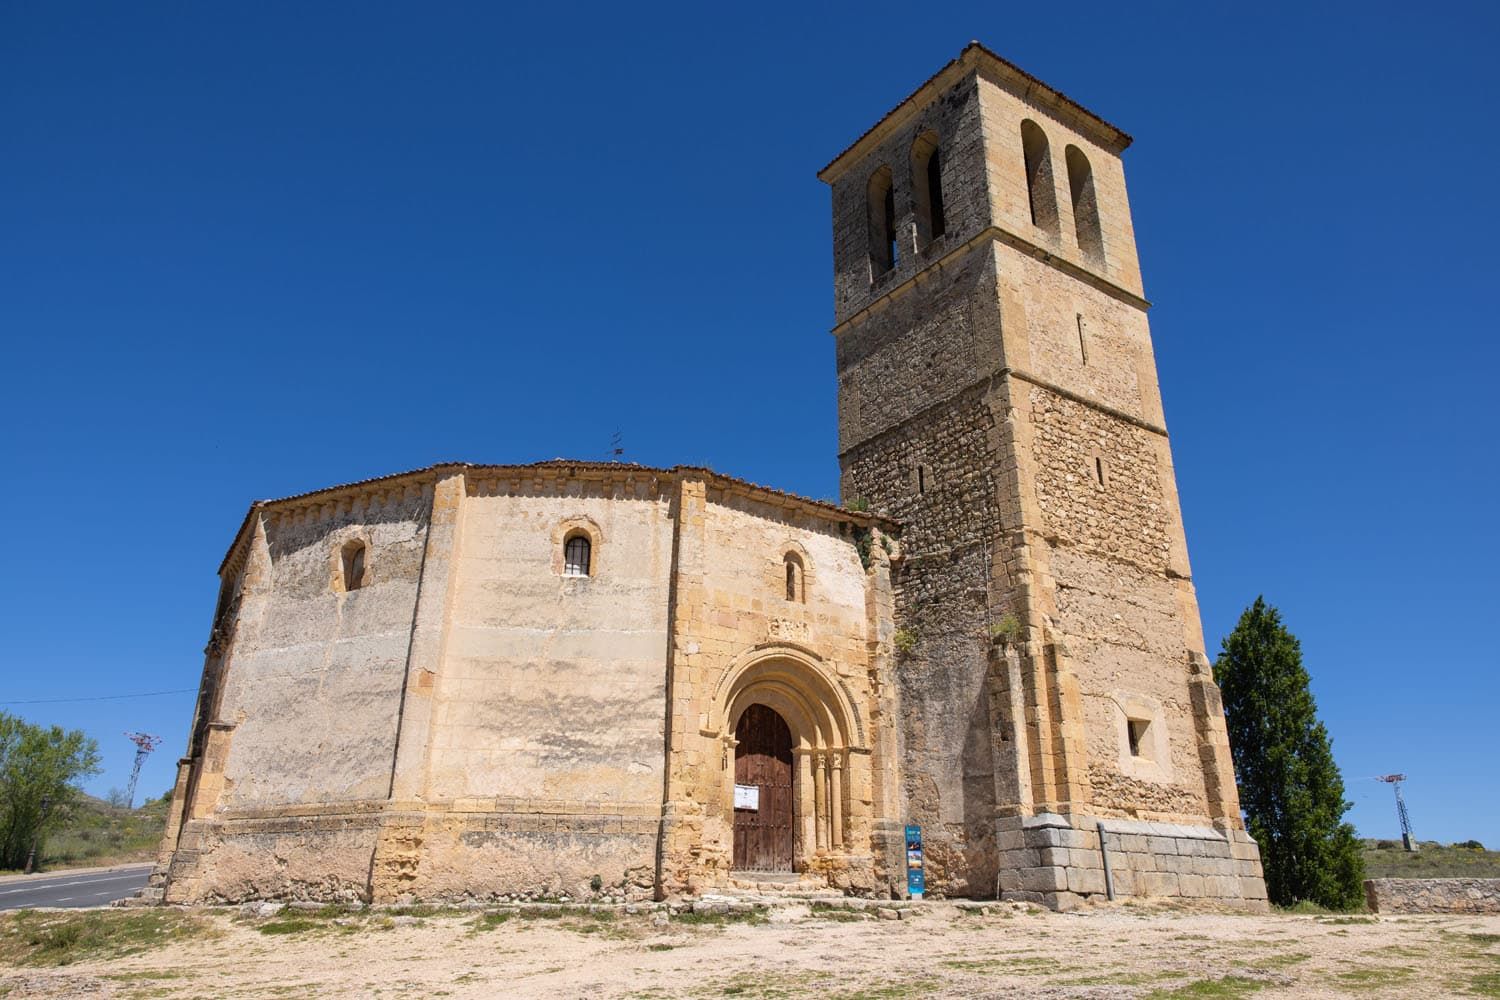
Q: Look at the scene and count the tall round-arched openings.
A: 4